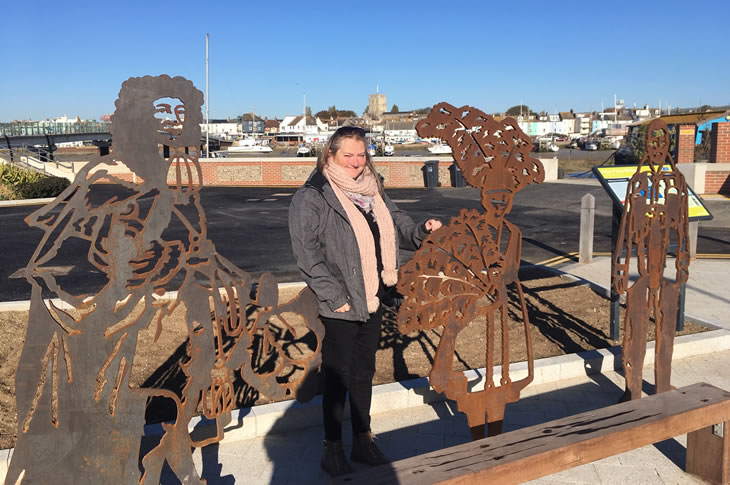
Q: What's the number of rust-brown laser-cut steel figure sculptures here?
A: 3